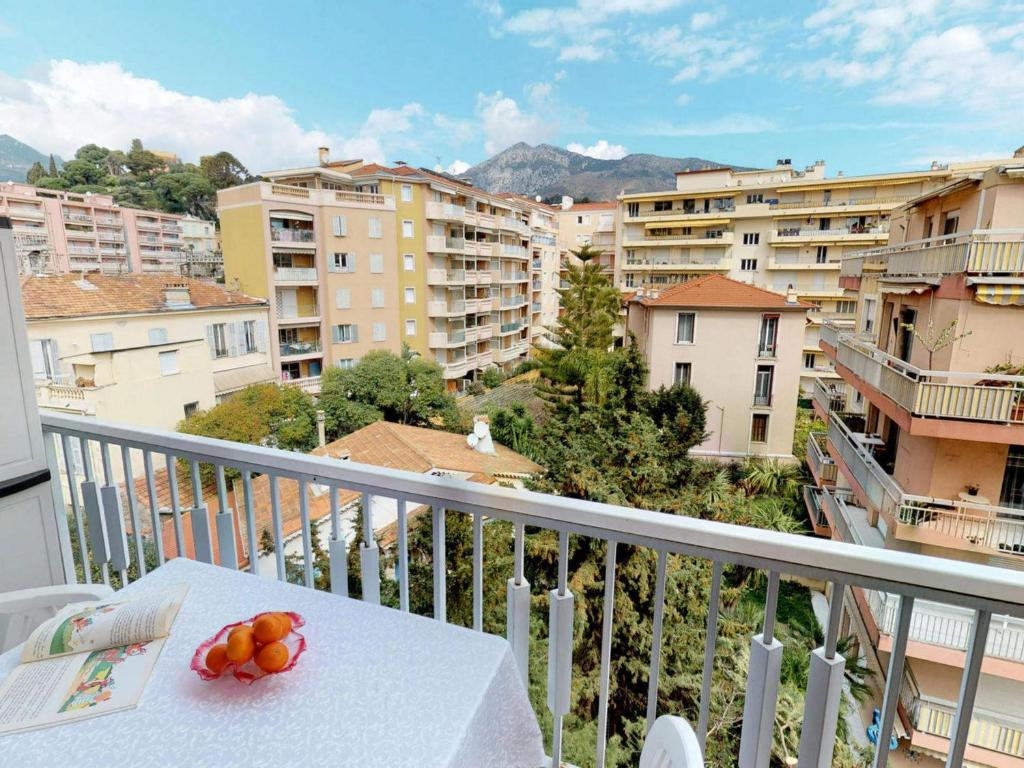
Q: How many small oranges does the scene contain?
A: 6